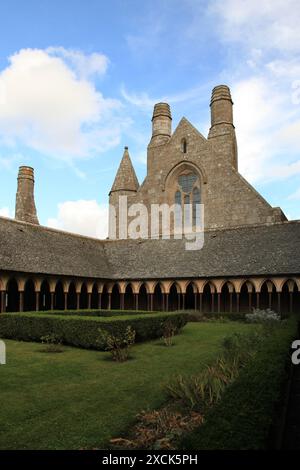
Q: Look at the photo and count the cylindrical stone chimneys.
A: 3